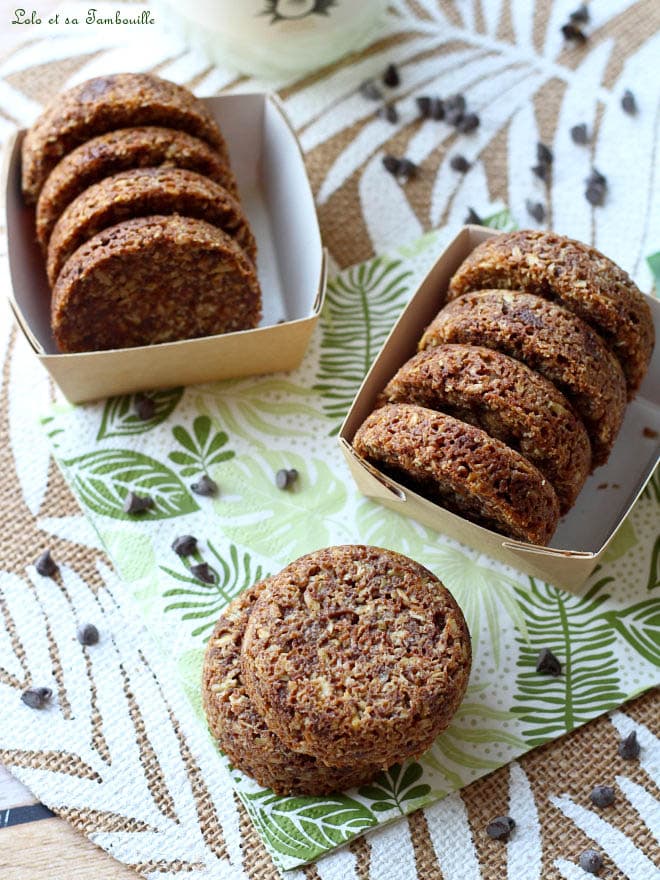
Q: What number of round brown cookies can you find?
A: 10